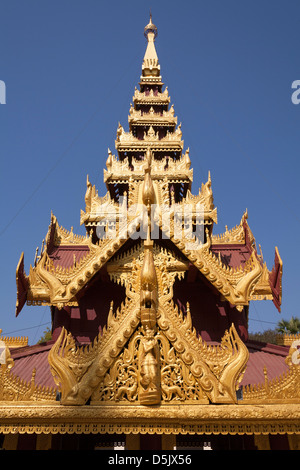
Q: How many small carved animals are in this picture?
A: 2